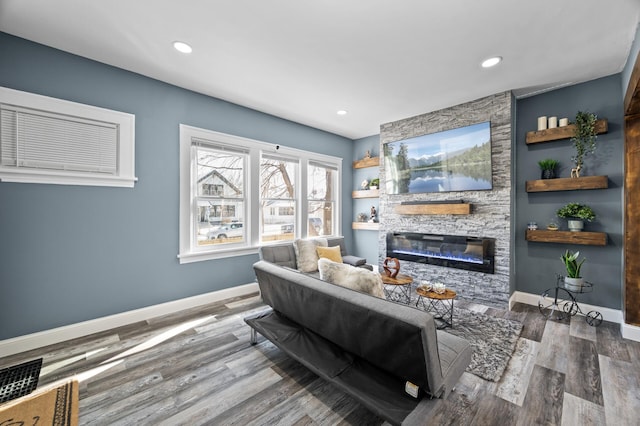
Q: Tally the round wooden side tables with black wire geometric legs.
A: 2